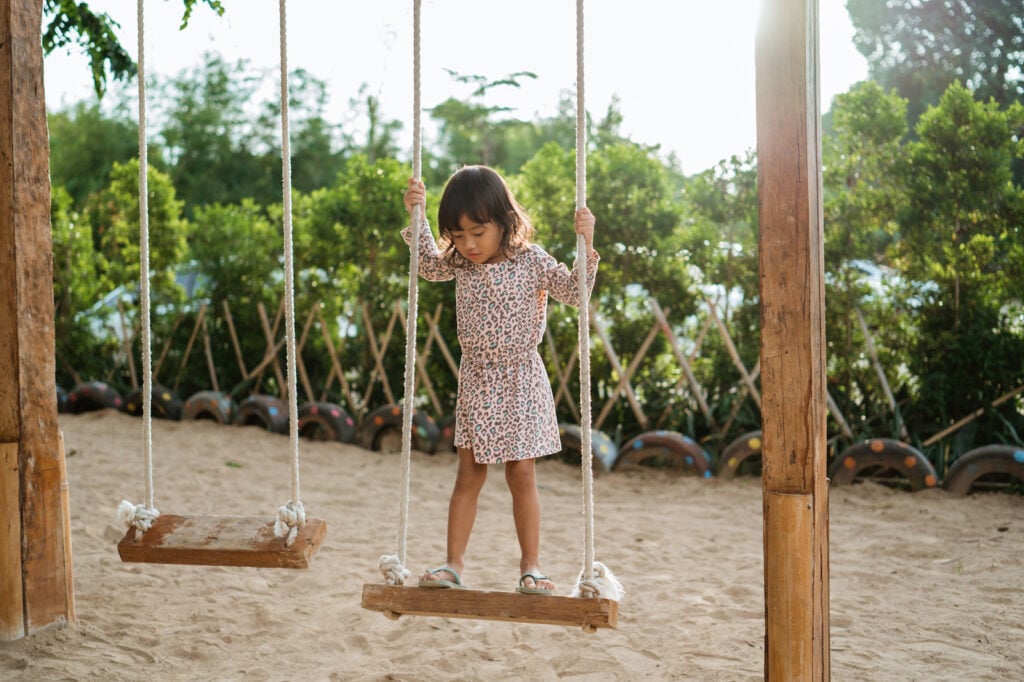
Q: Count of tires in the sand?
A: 13